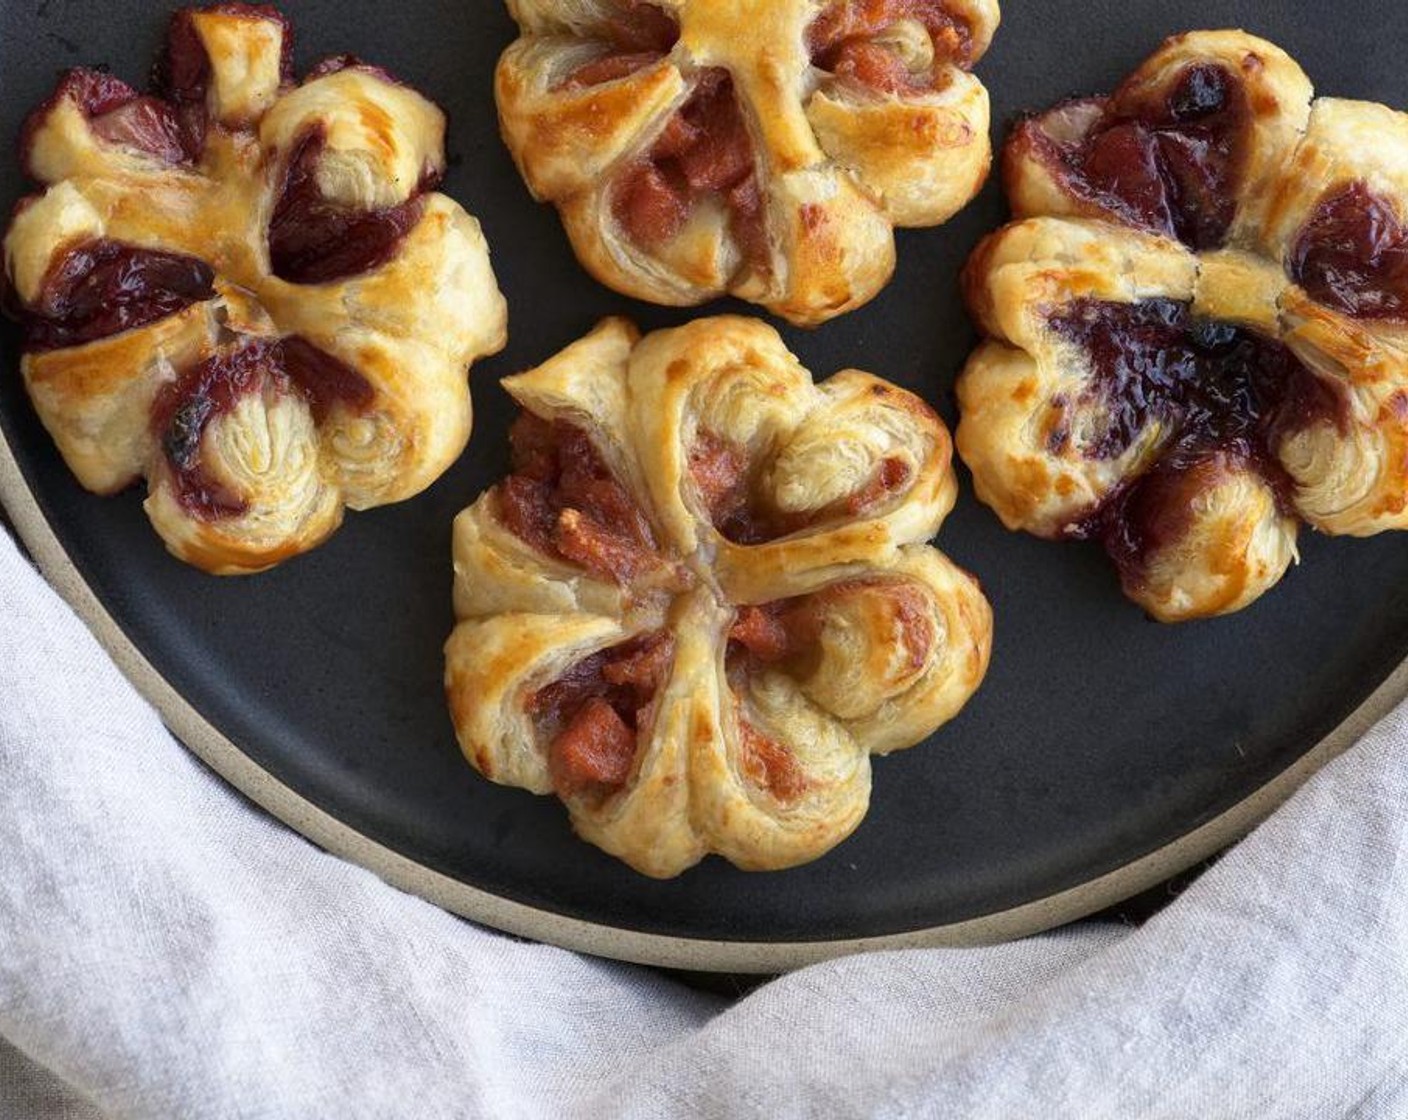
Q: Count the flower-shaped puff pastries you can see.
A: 4